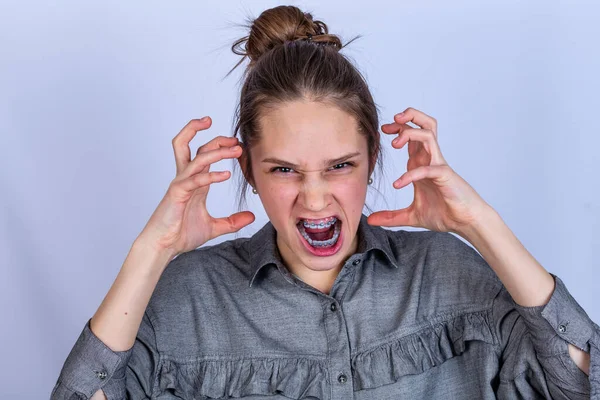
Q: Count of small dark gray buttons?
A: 5